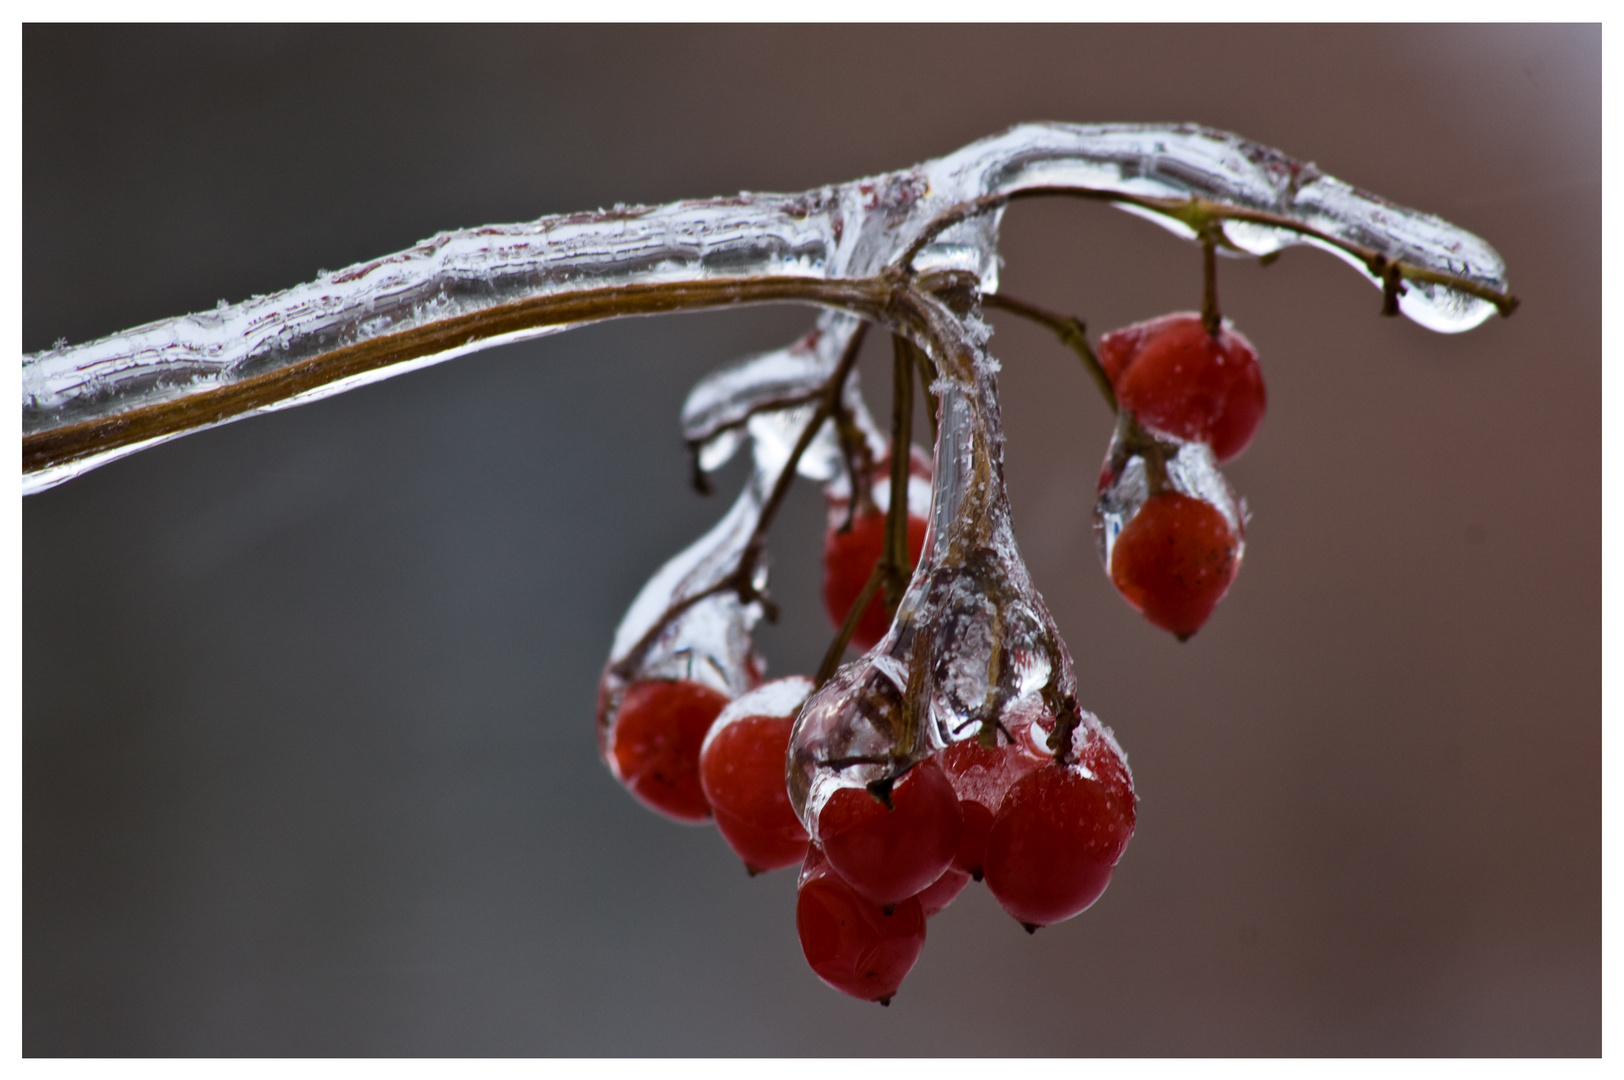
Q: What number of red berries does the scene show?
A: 10